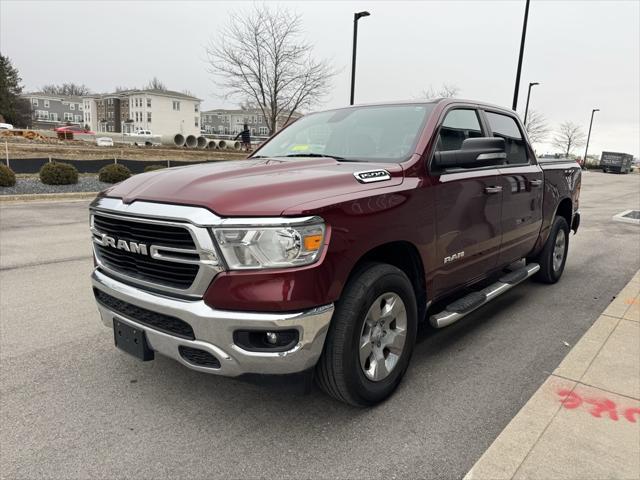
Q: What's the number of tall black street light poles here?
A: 4